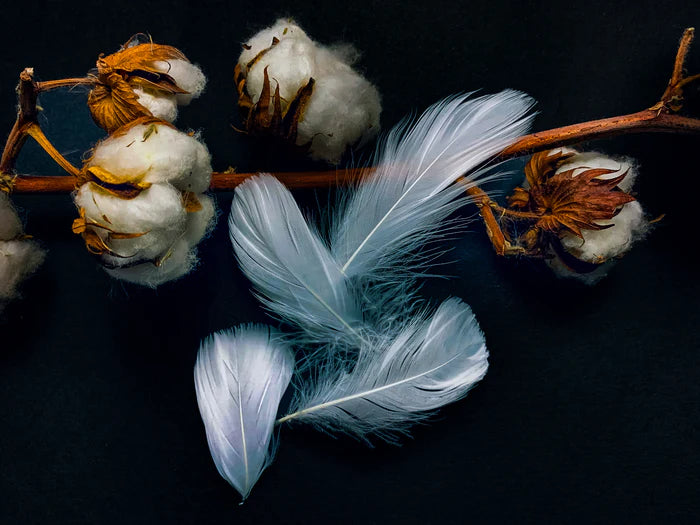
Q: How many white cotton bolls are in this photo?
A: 5